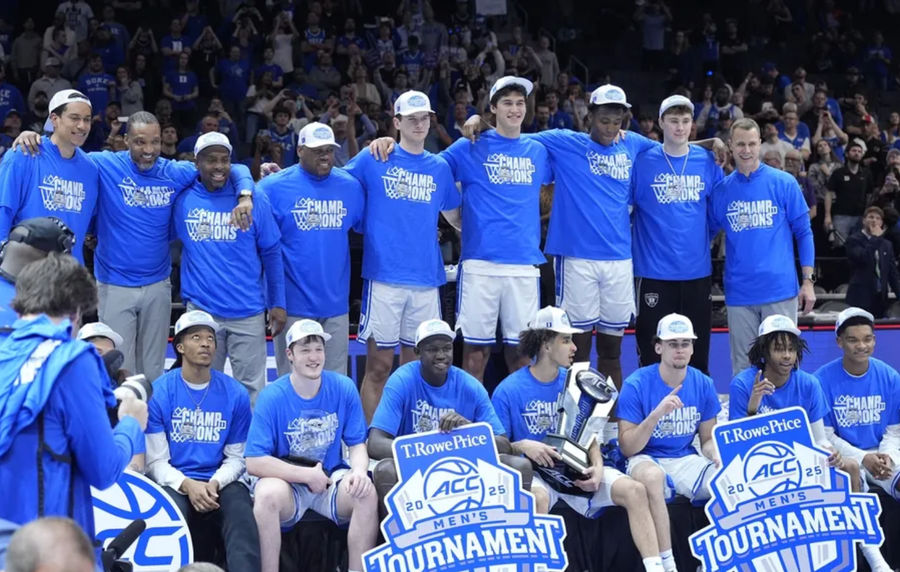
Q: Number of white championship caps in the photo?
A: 15